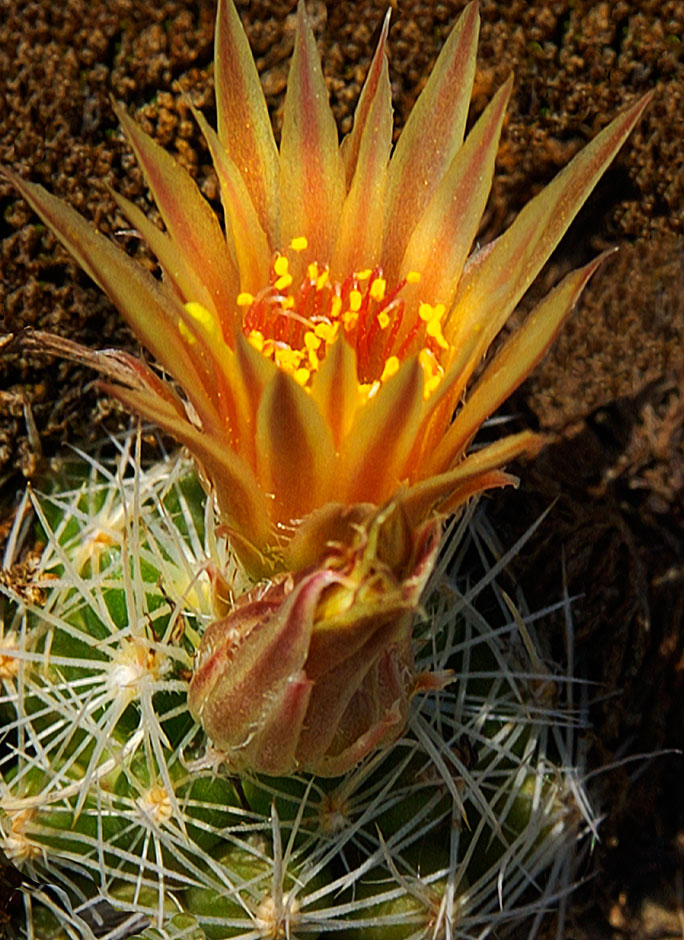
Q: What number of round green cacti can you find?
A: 1